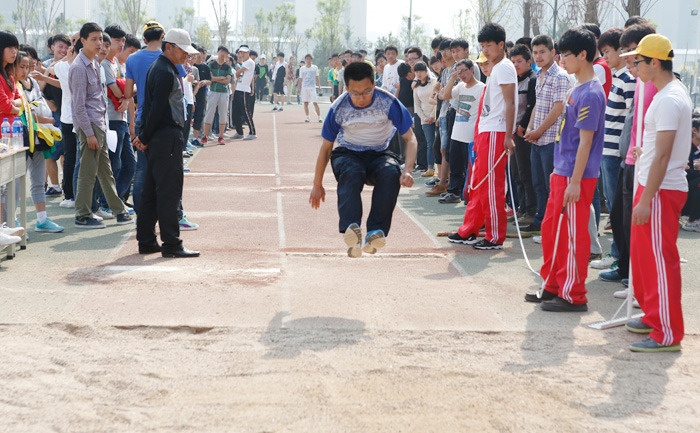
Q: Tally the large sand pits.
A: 1